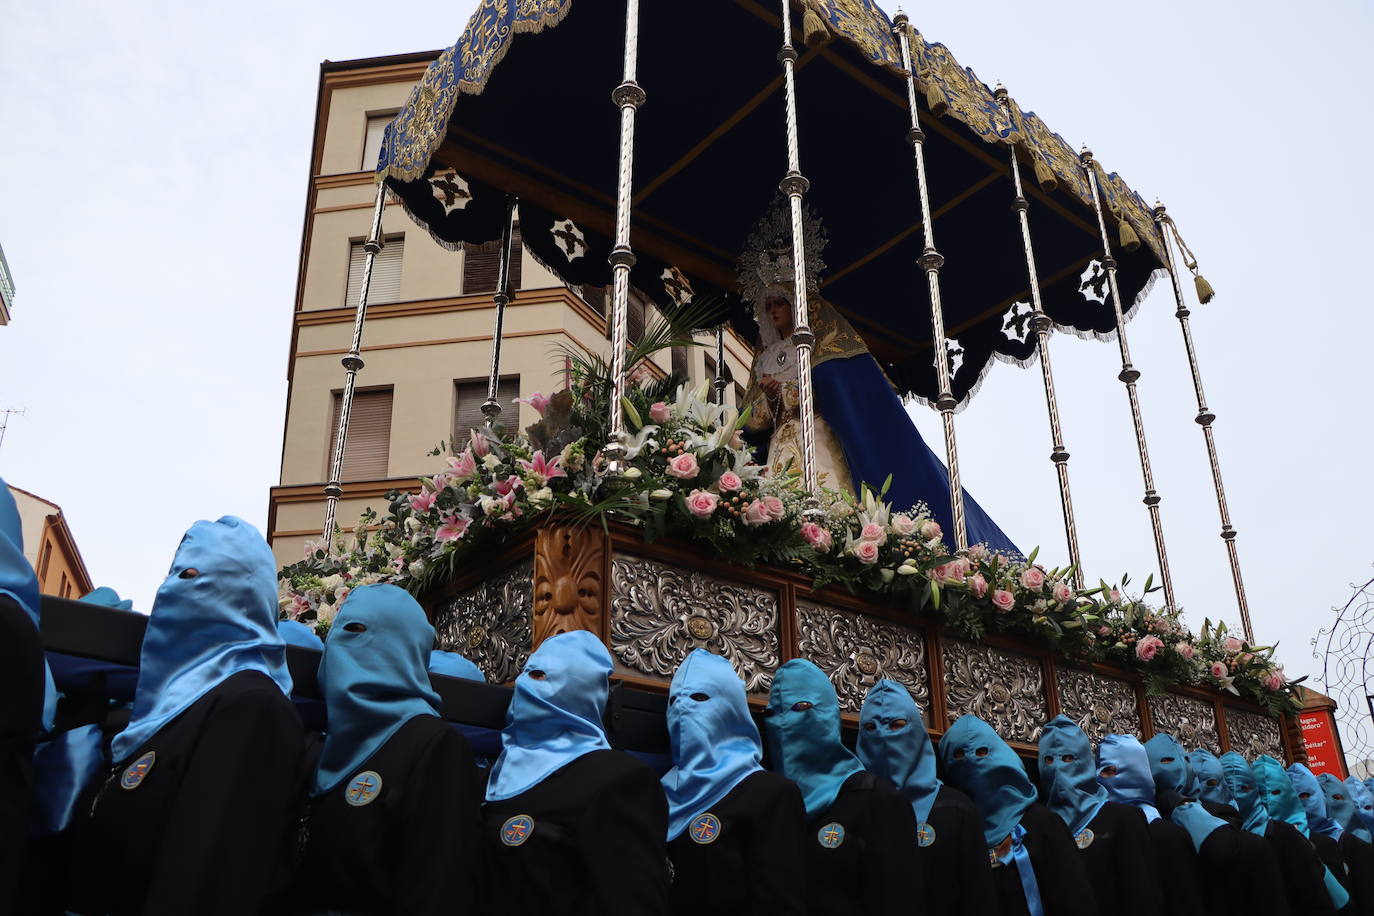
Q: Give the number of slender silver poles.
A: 9